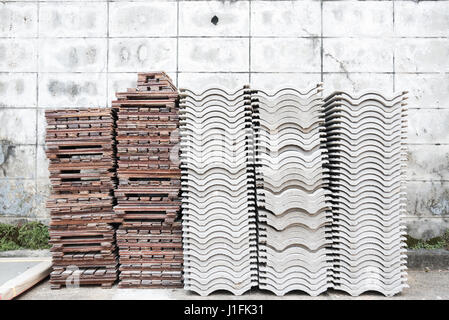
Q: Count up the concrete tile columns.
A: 3